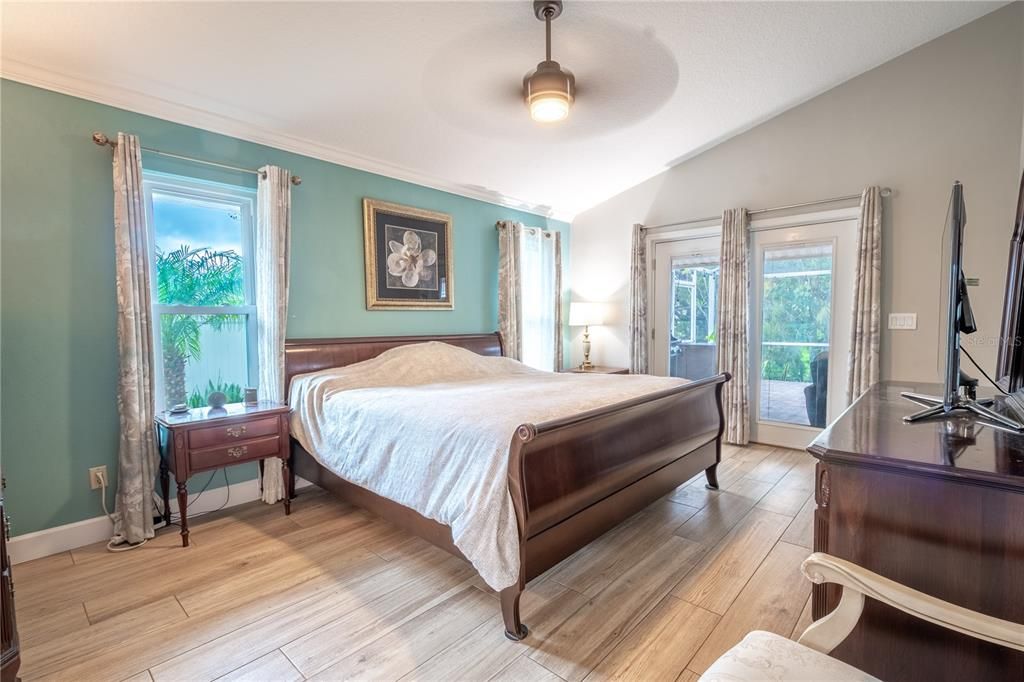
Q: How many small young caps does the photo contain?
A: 0